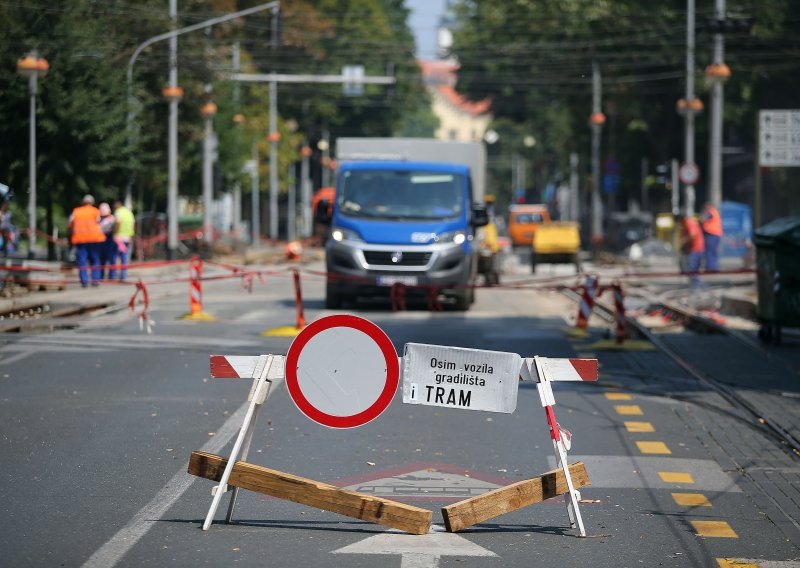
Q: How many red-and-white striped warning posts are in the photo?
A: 4